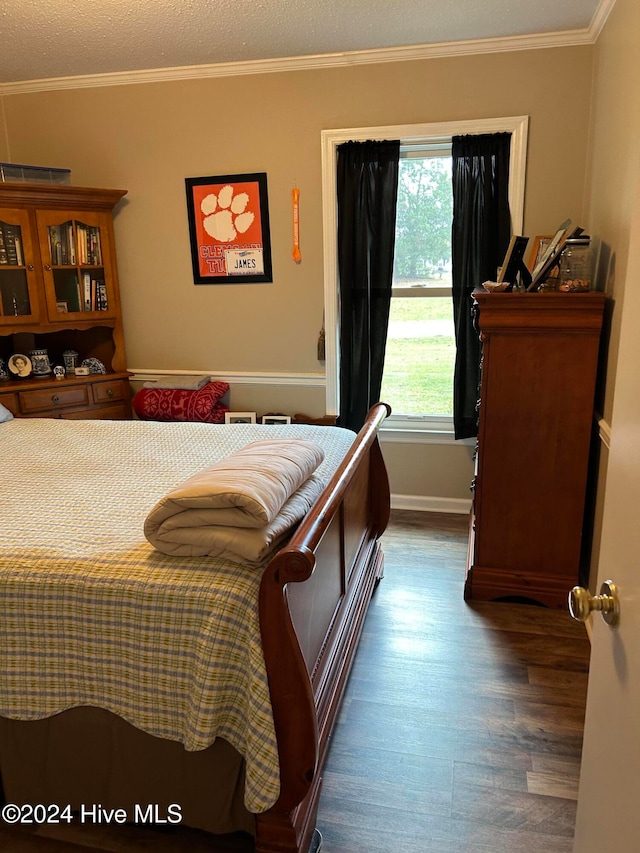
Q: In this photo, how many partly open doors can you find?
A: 1